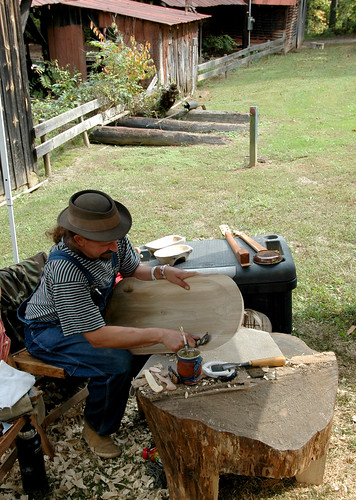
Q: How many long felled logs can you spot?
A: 3